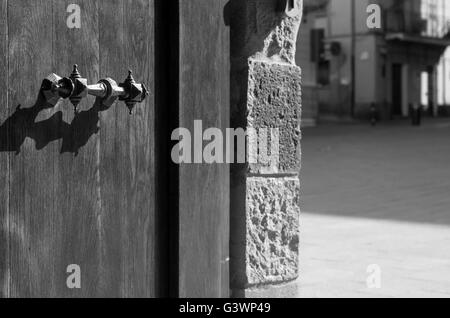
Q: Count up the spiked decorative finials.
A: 4